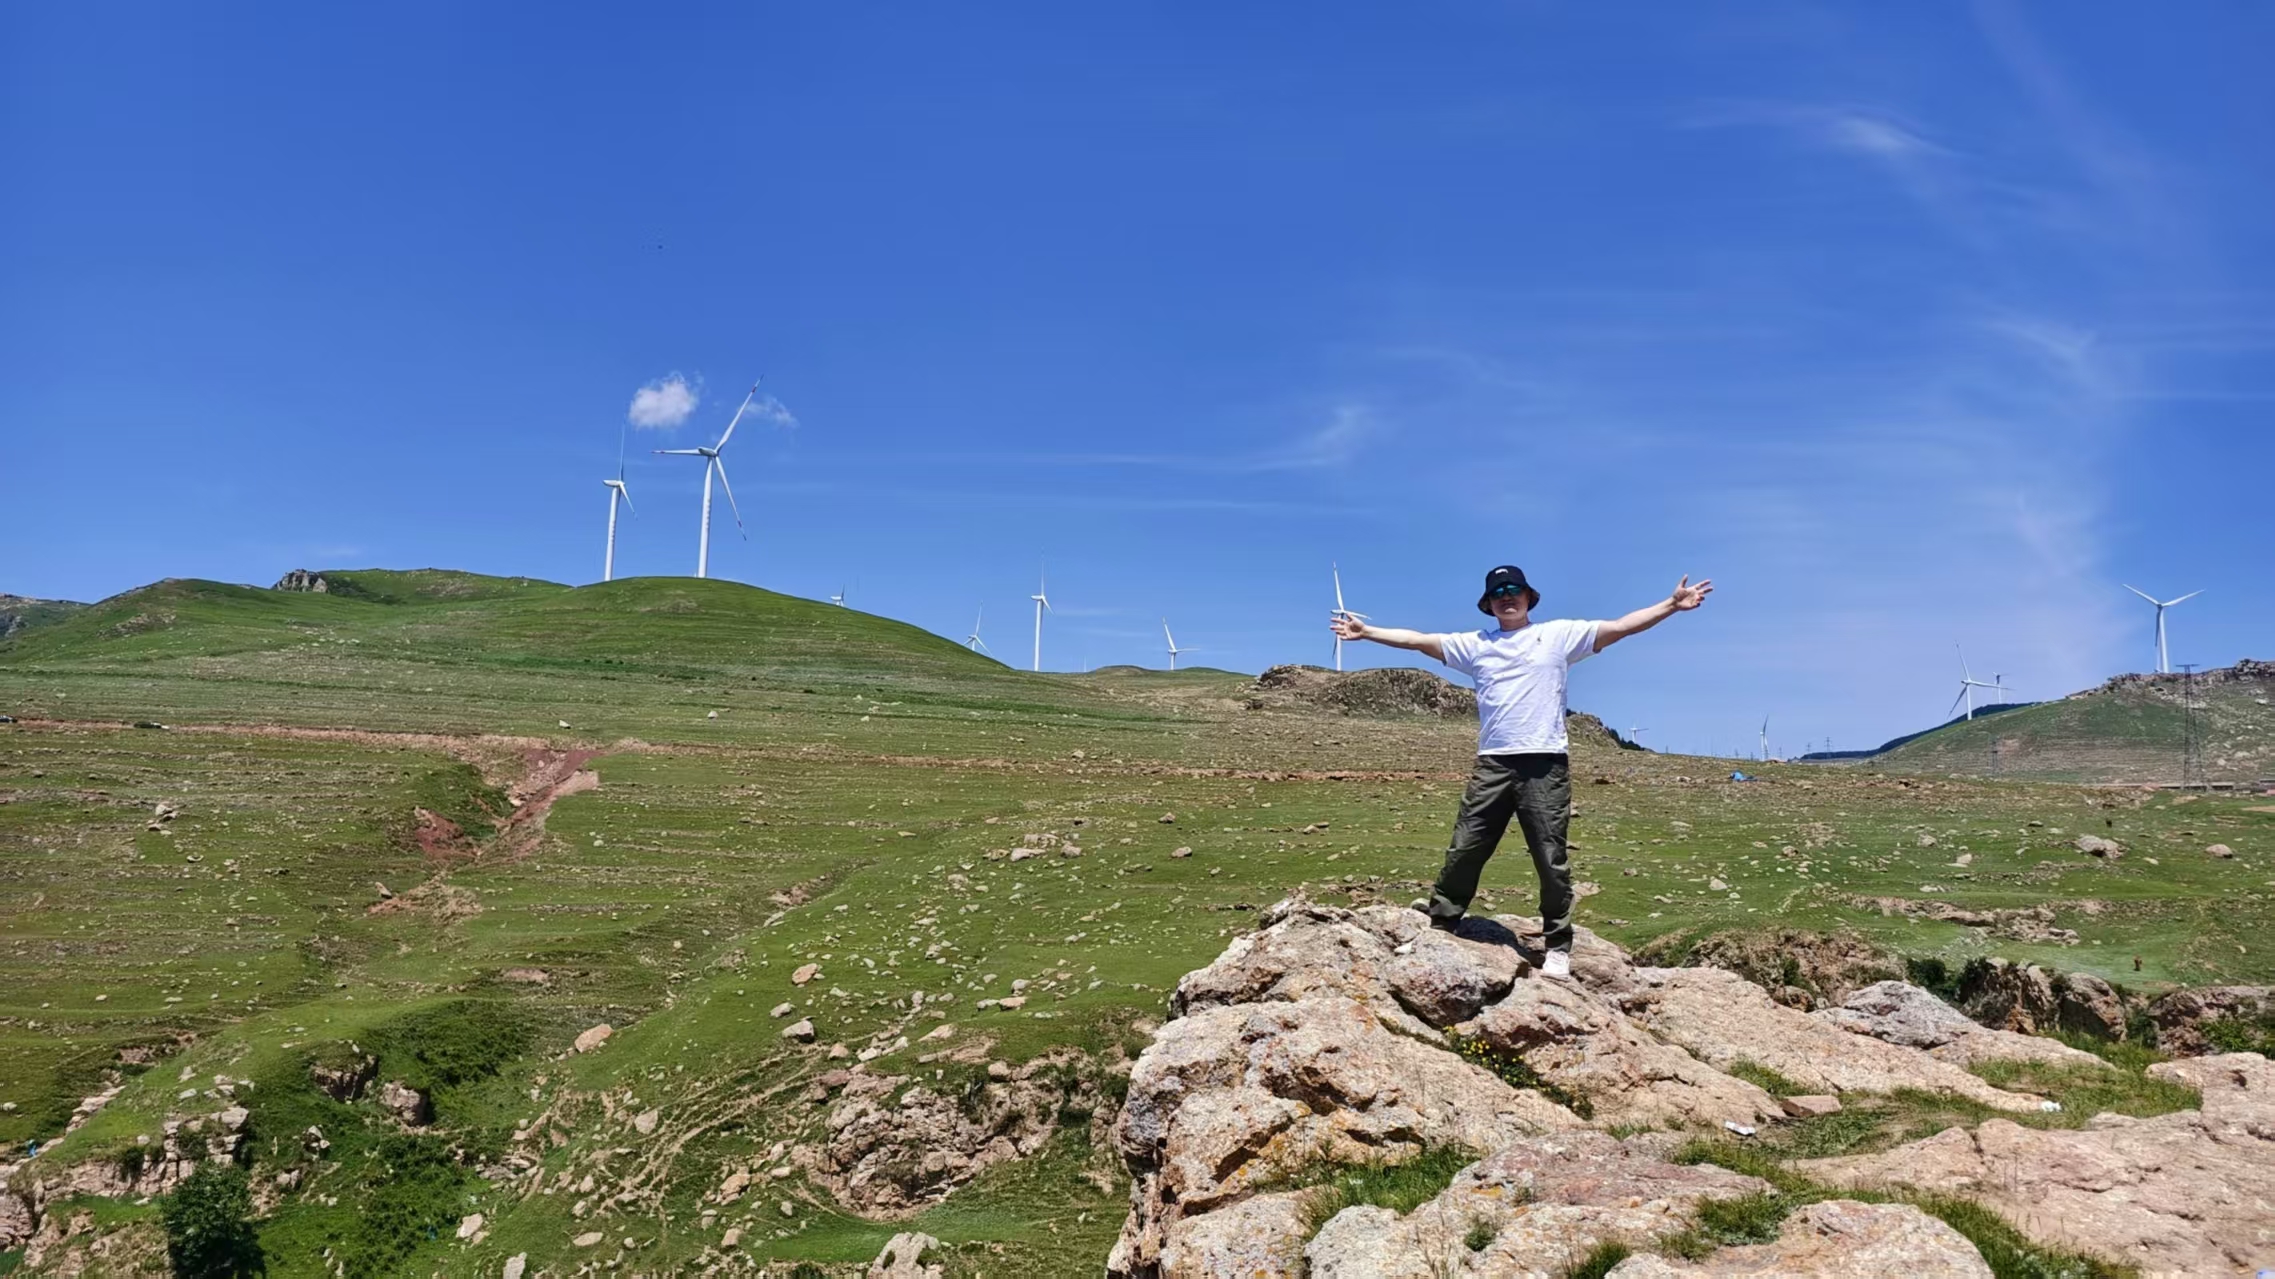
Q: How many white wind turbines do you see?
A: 12